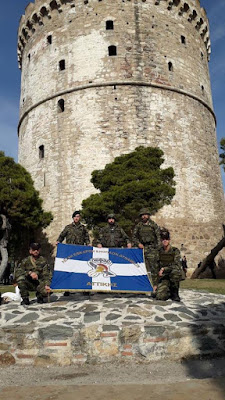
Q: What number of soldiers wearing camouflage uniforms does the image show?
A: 5